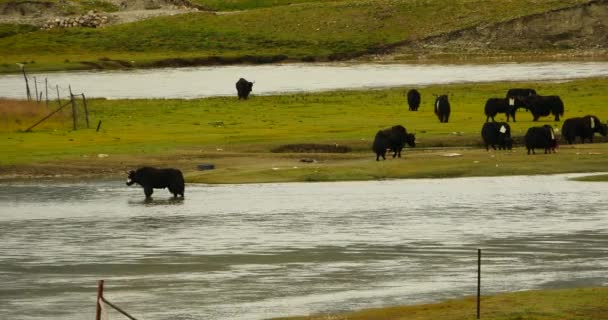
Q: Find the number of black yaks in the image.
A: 11